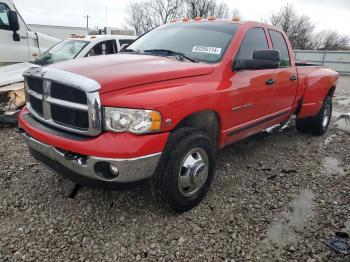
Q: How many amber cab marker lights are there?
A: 5